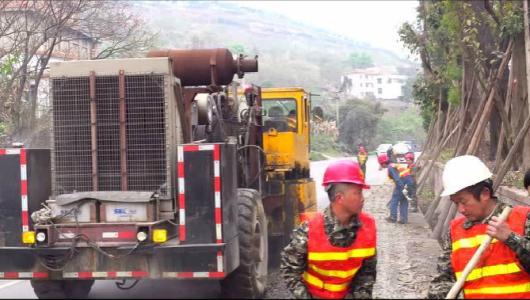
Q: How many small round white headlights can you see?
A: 2